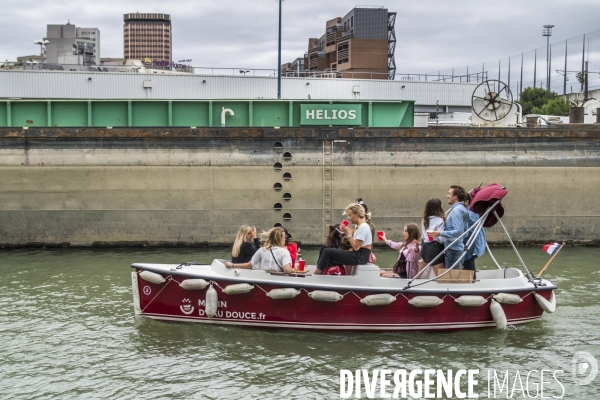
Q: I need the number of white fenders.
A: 12